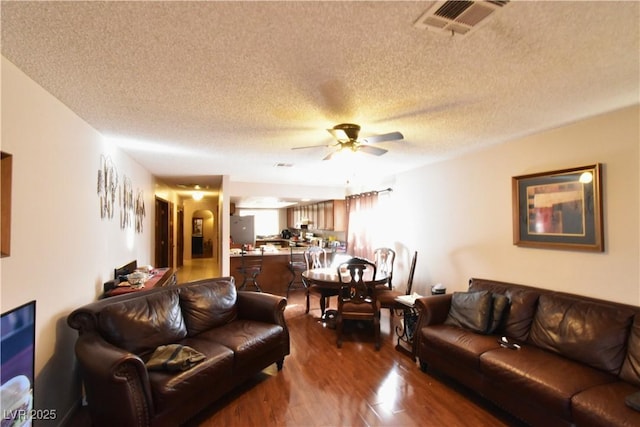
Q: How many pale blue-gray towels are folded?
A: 0